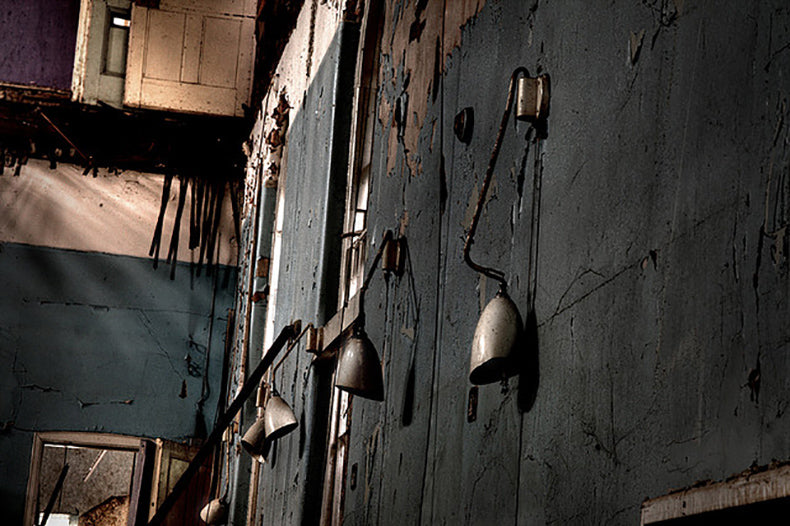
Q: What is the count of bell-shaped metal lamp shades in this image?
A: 5